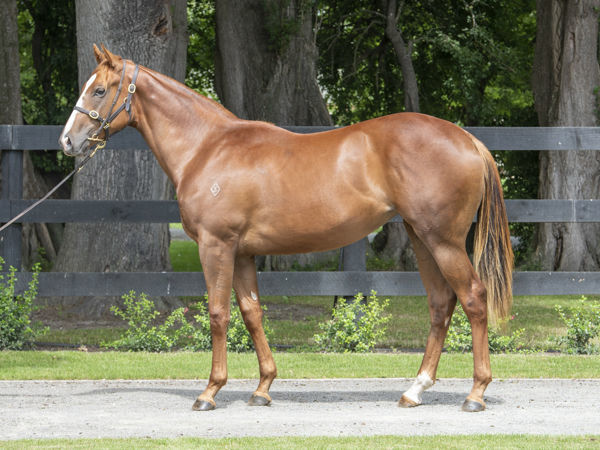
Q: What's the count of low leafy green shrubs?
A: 6